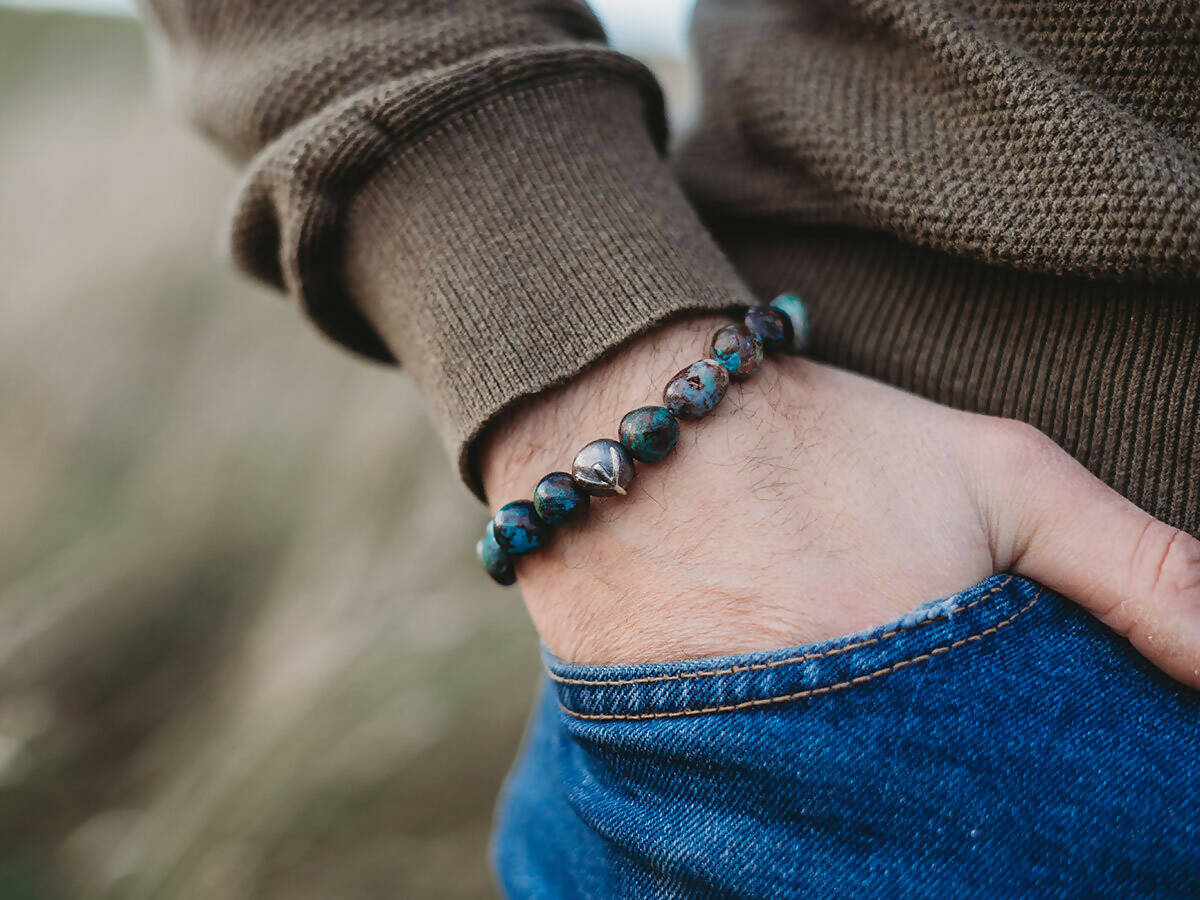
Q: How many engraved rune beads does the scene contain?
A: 1